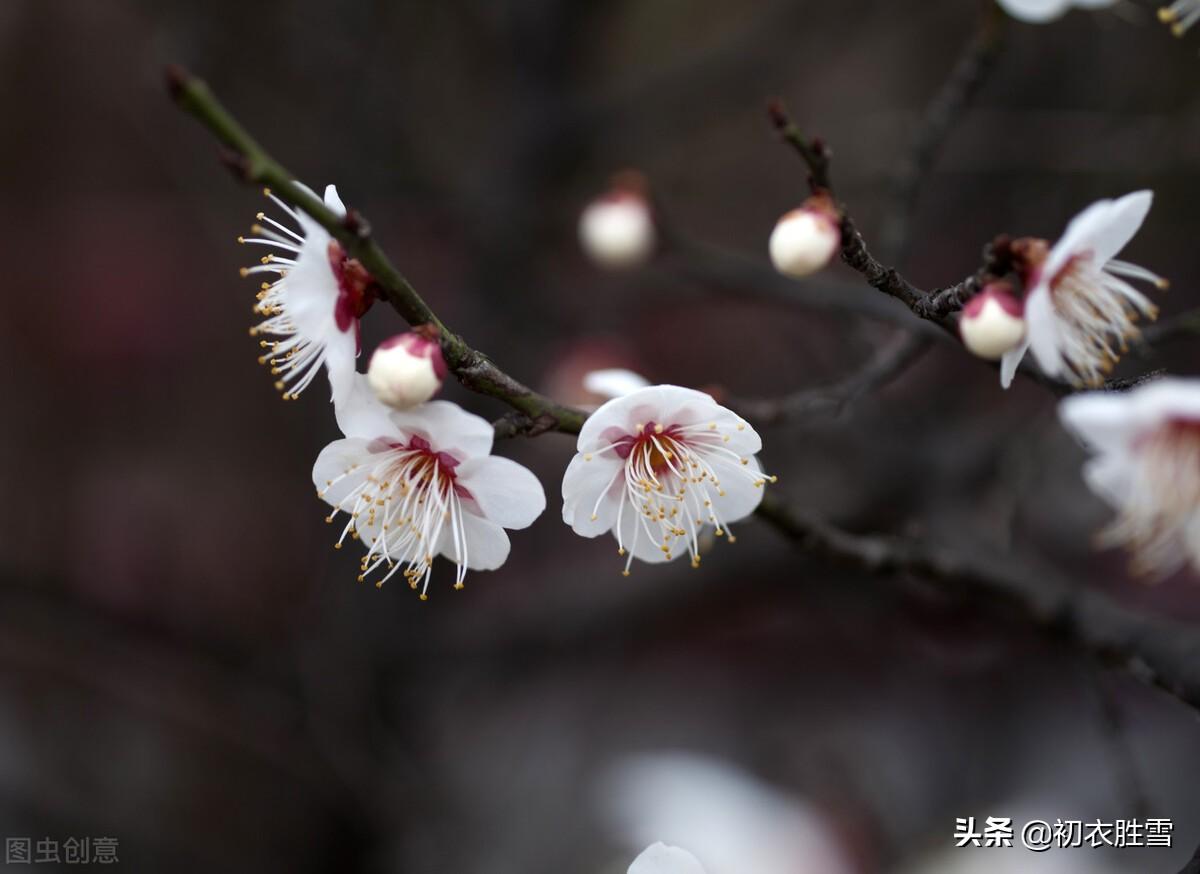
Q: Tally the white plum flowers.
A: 5